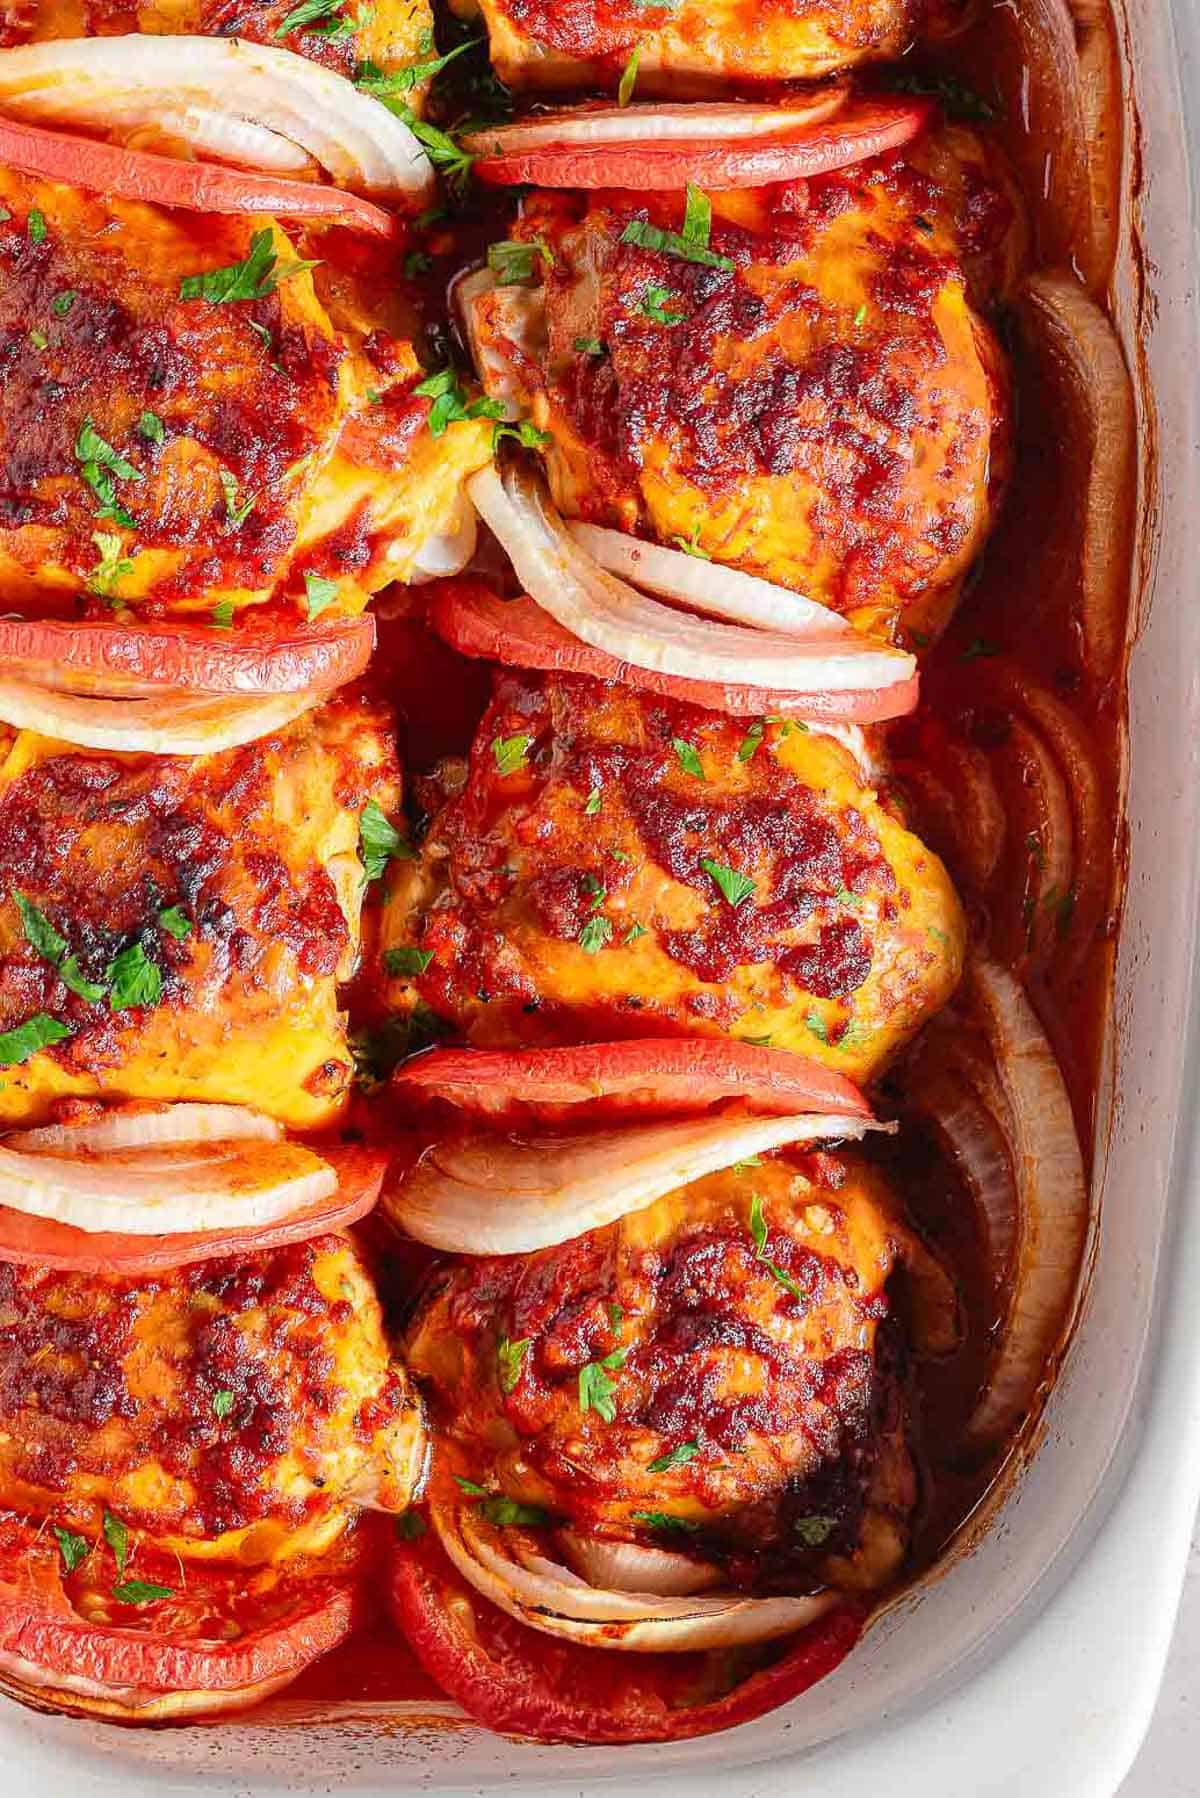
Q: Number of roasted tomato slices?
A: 8